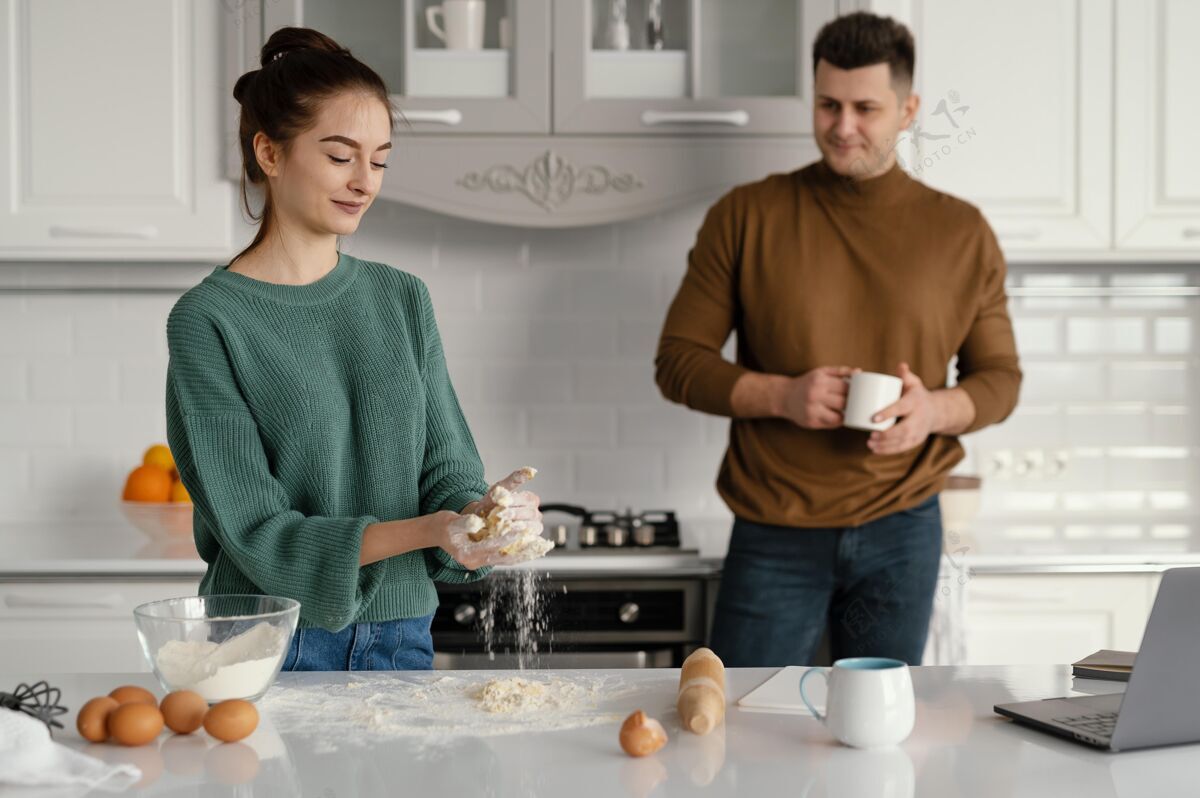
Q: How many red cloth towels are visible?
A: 0